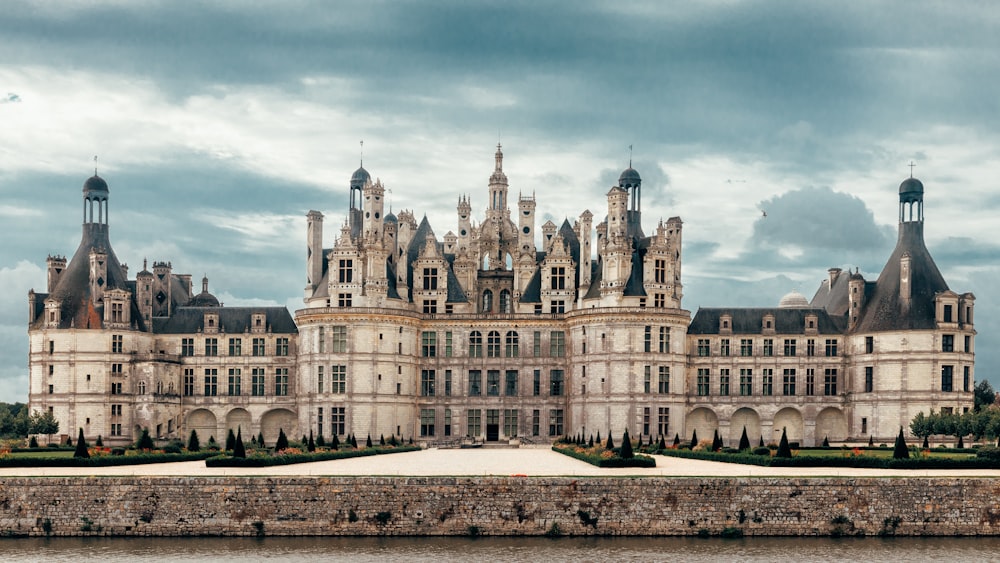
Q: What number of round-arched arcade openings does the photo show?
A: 7